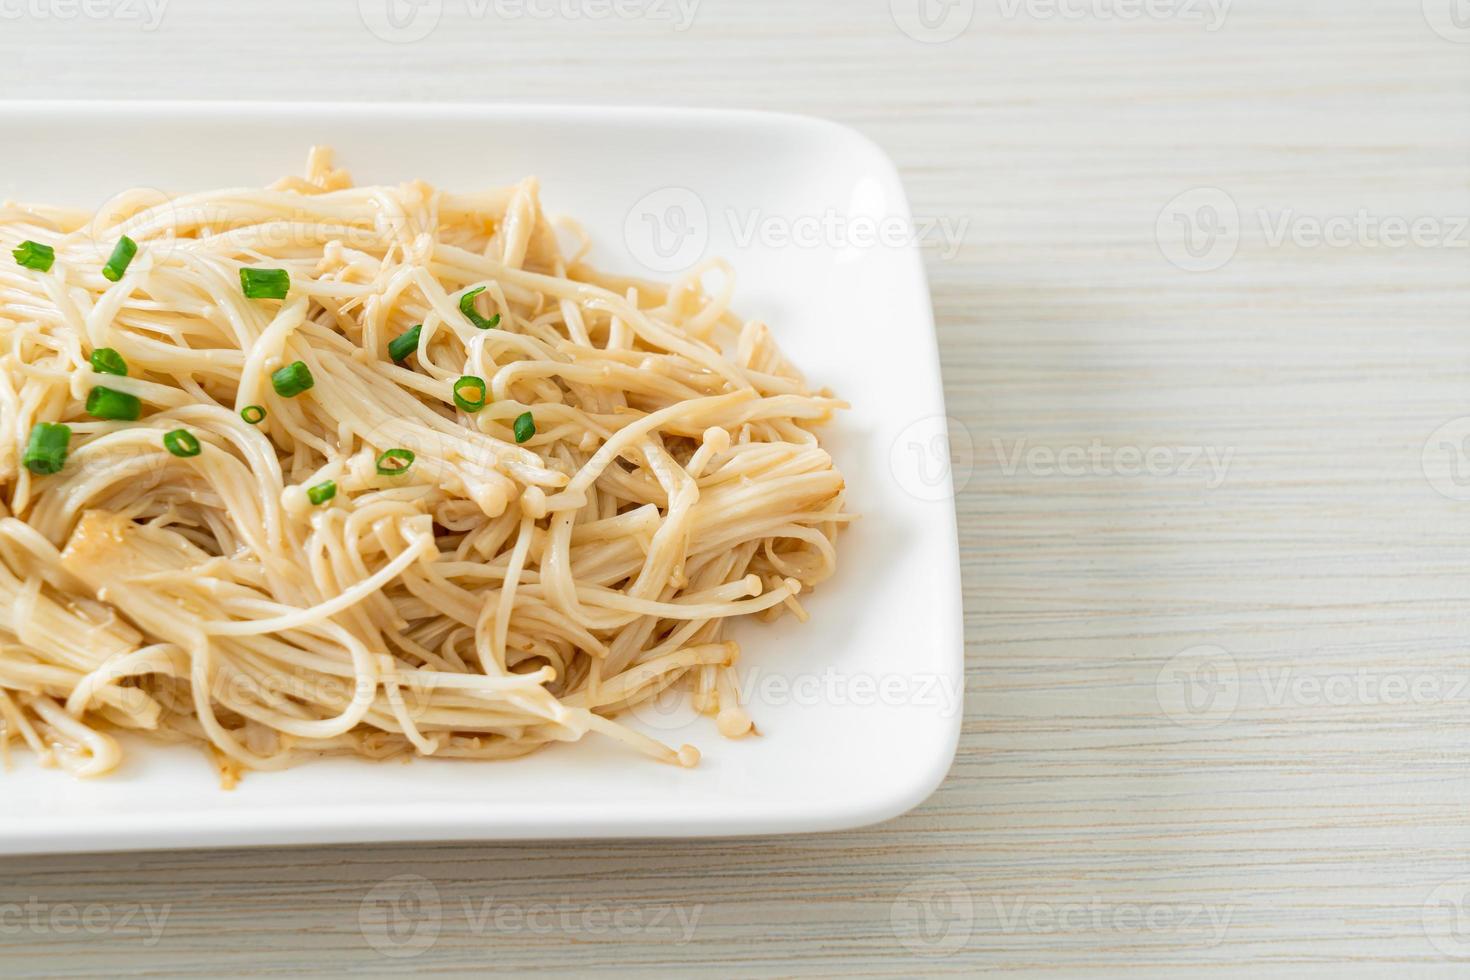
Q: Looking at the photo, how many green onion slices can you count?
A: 15